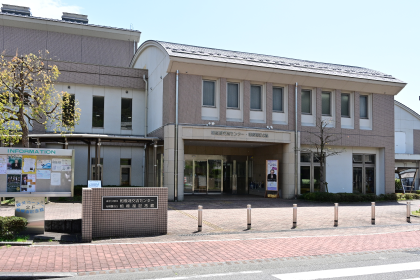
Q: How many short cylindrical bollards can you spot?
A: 6